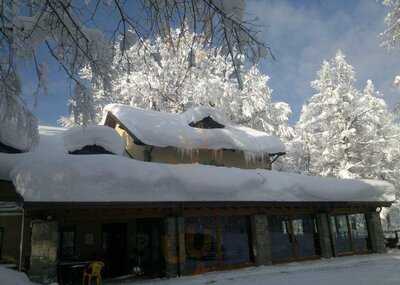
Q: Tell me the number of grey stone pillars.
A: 5